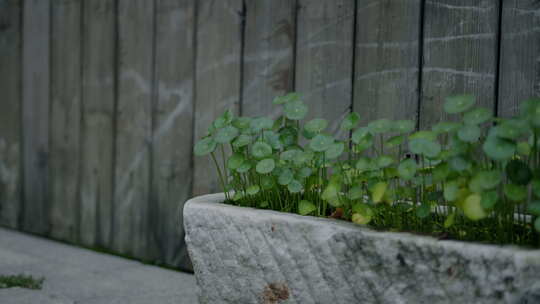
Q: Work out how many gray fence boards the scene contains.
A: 12